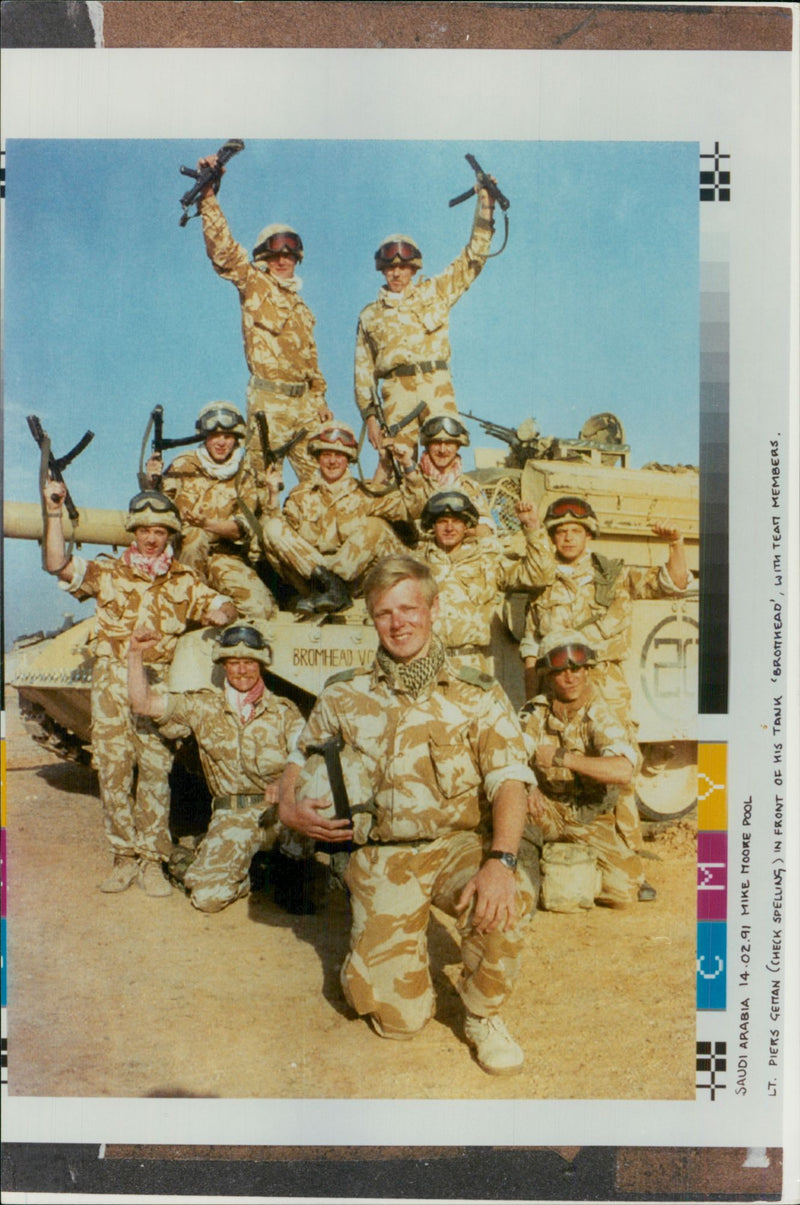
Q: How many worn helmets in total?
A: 10